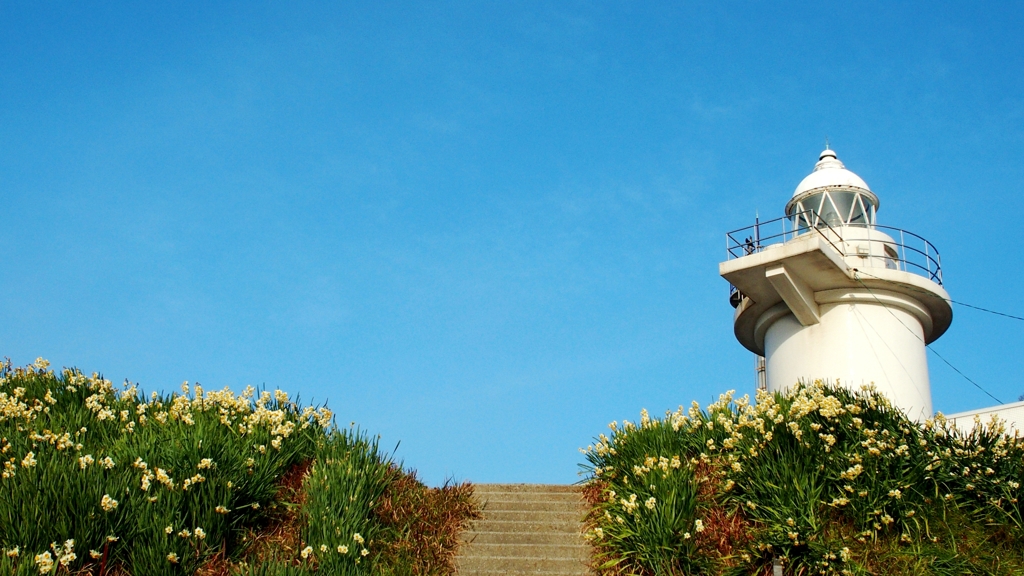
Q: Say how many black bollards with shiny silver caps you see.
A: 0